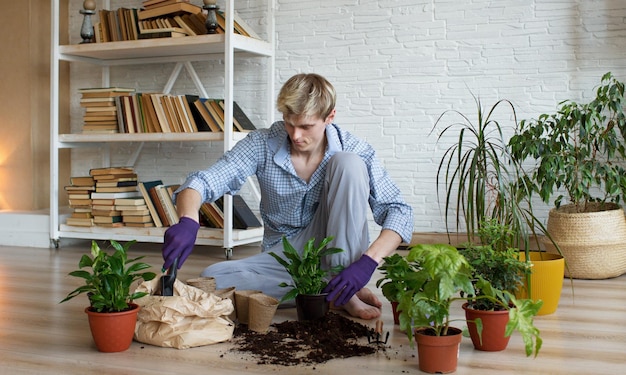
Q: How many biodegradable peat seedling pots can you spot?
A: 4